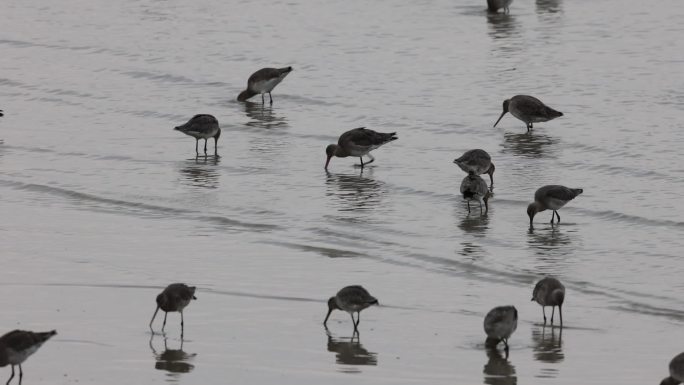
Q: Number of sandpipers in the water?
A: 14